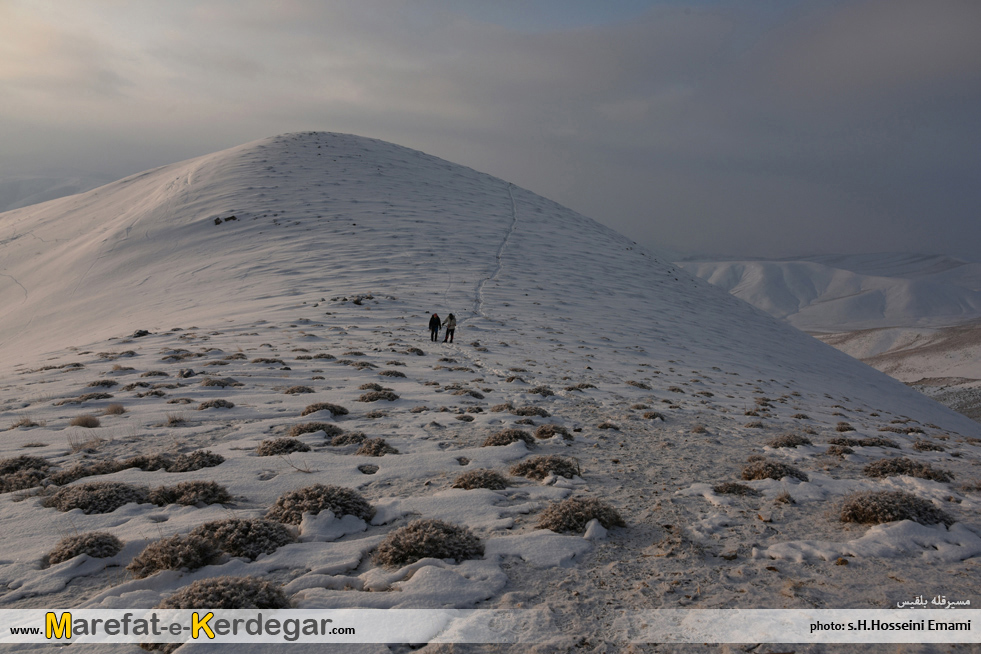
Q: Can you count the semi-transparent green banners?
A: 0